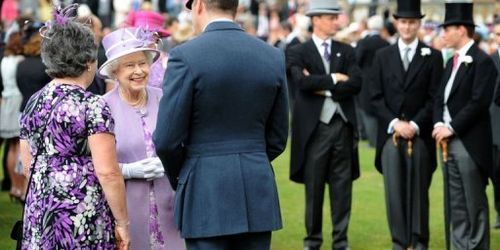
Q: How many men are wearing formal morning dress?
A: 3